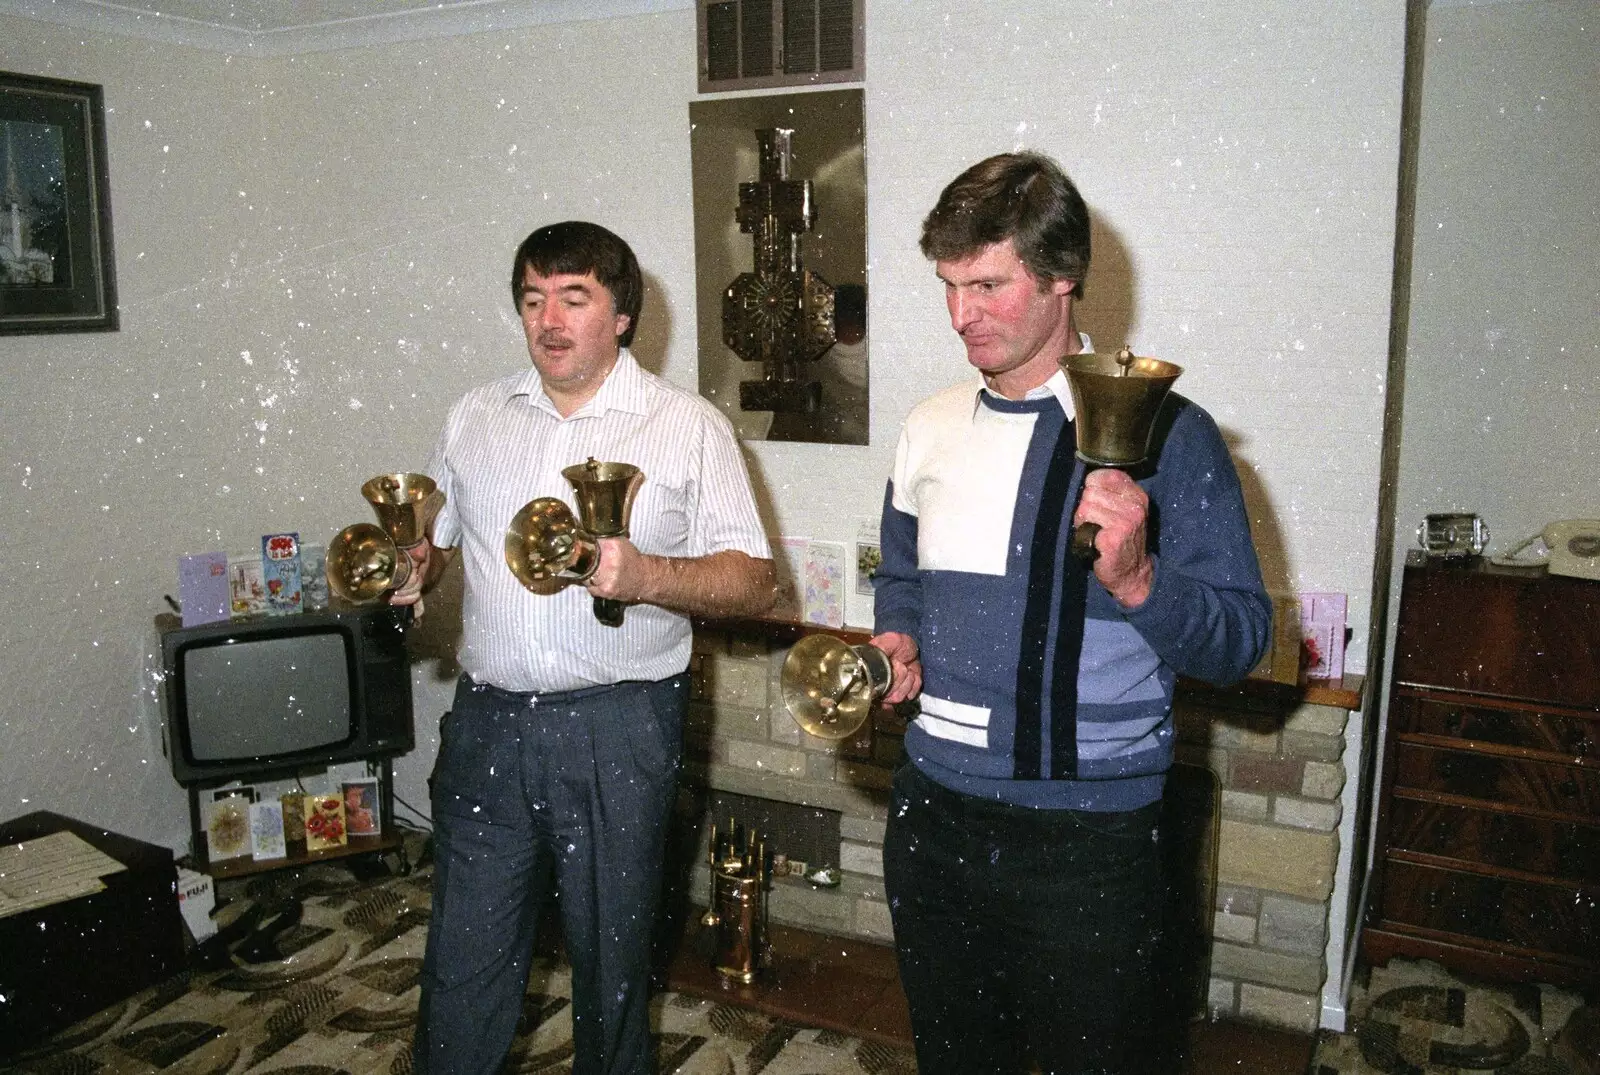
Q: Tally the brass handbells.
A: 6